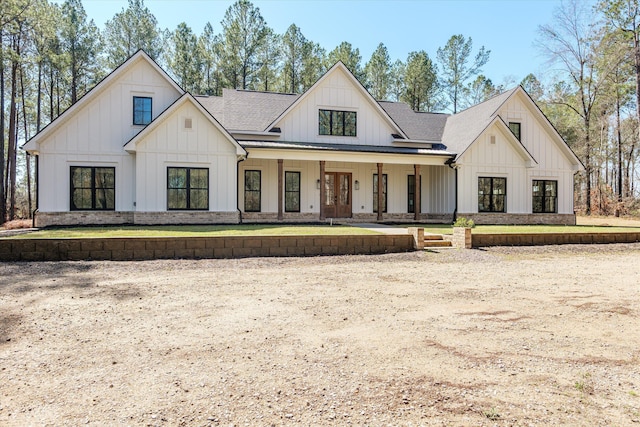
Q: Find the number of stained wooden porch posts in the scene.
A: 4